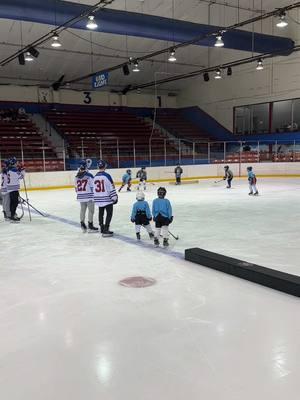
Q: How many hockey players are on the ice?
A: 11